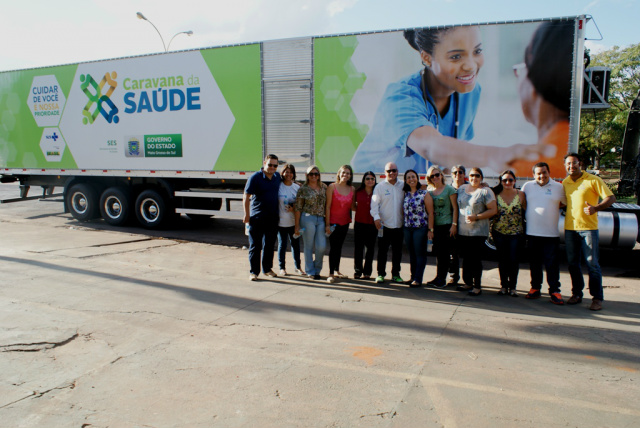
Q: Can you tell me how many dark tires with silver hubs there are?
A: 3